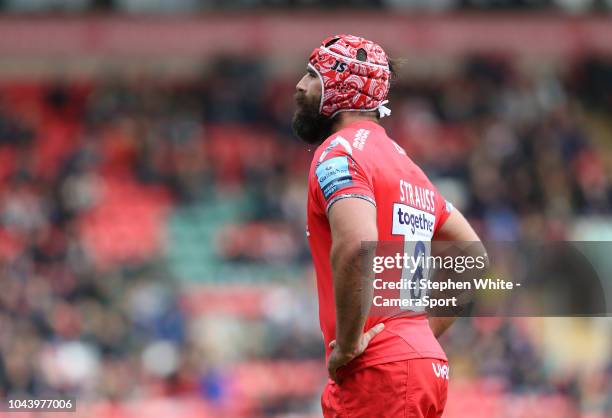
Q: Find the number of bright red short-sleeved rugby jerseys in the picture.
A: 1